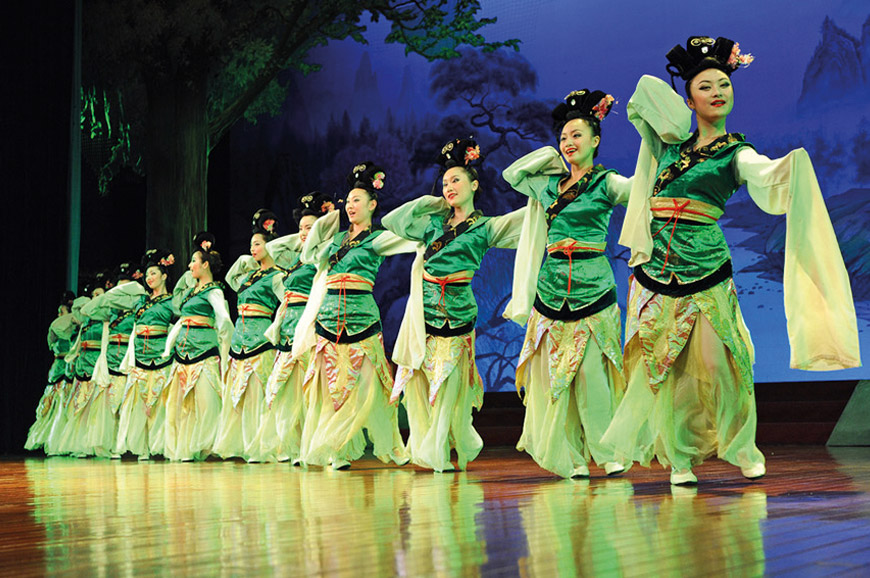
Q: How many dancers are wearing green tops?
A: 12